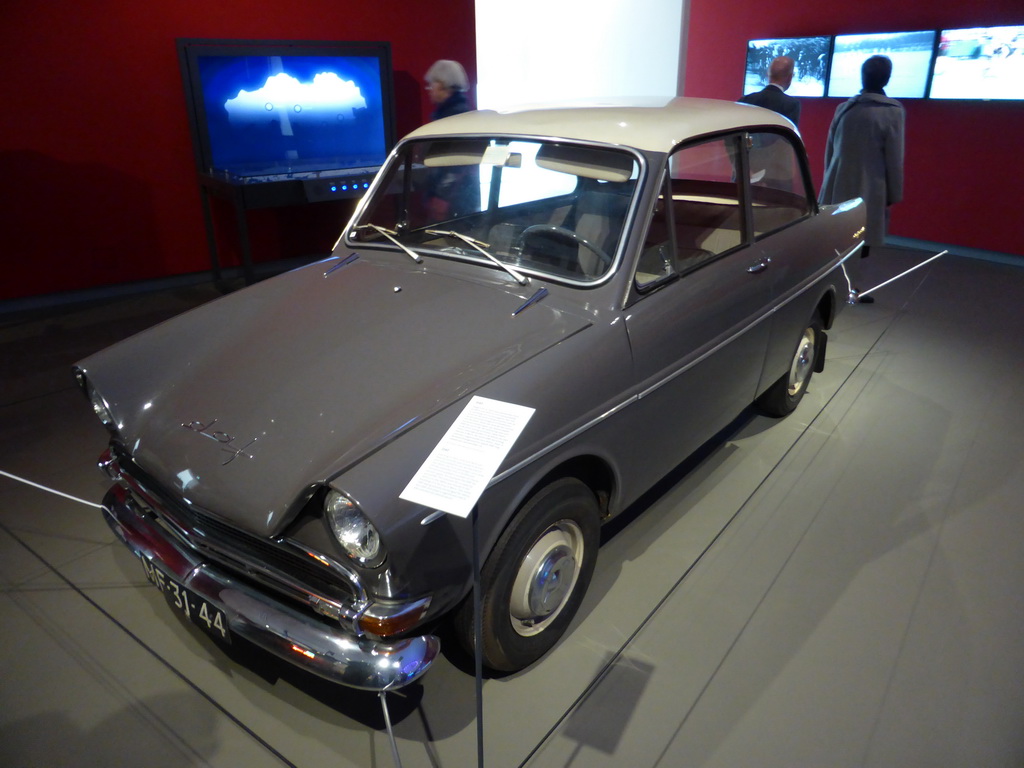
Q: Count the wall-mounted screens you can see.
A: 3